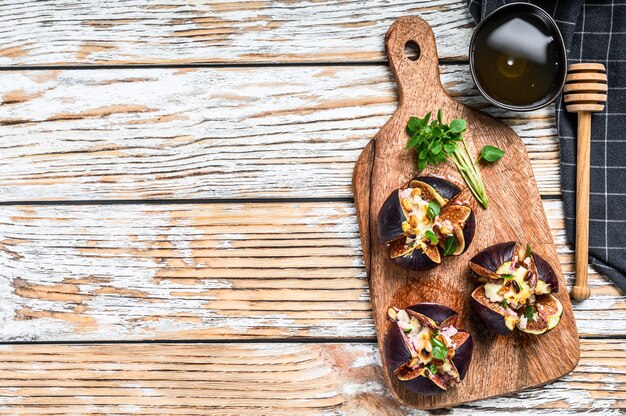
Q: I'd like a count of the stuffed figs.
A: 3